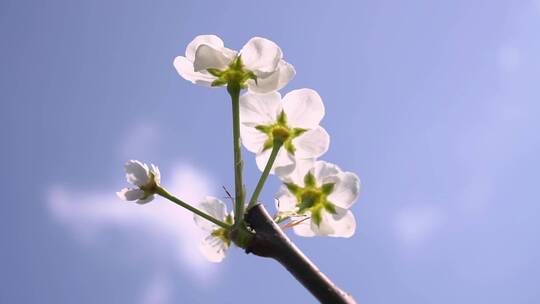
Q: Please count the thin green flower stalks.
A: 3